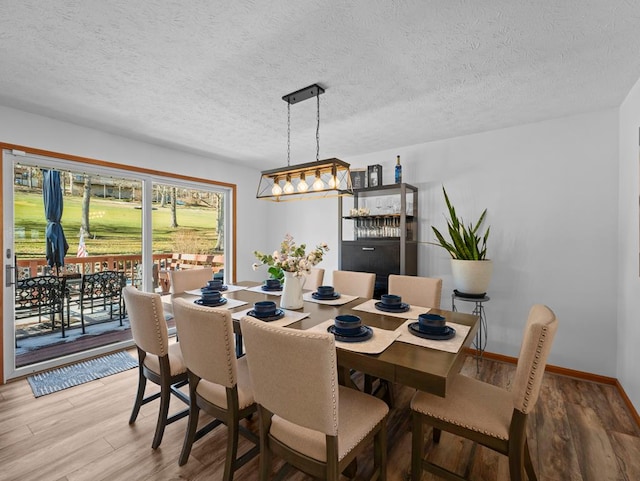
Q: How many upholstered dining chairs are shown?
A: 8